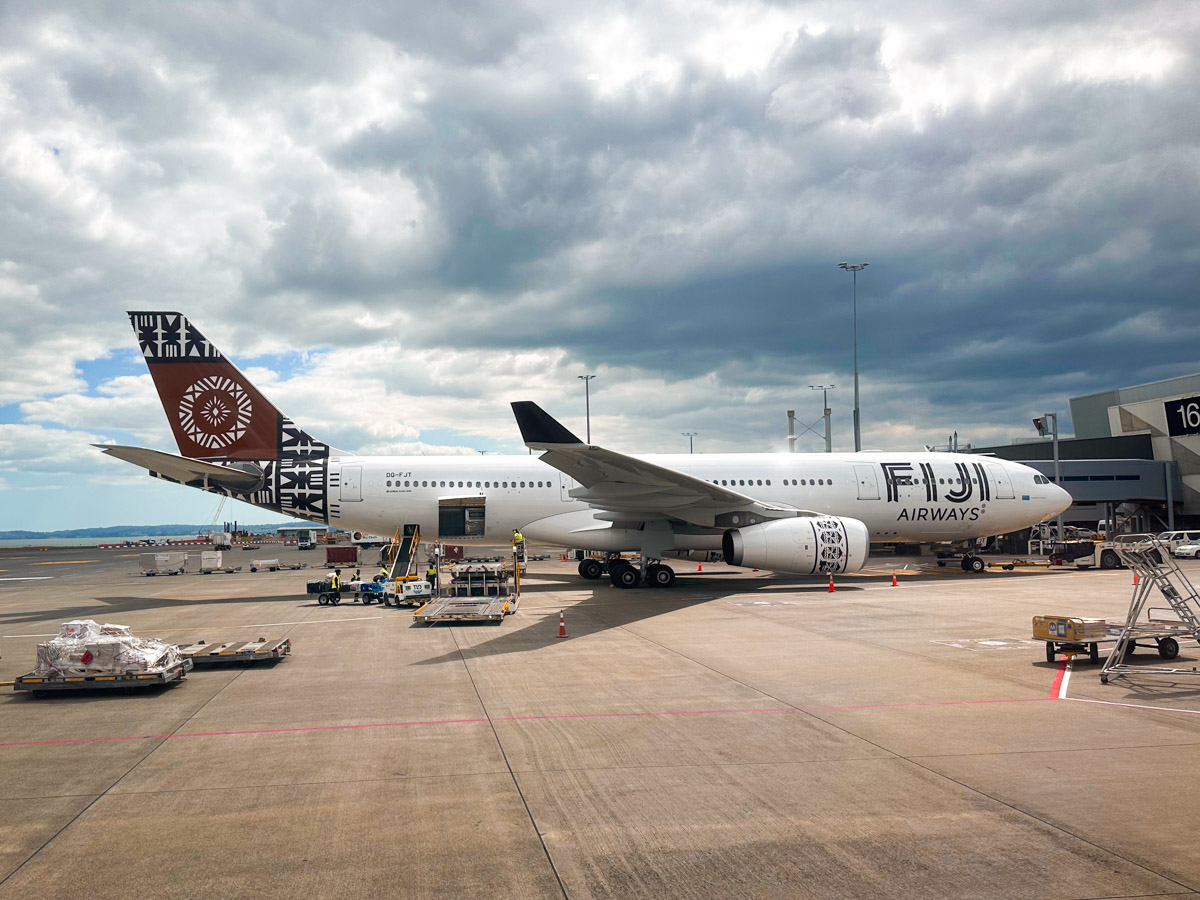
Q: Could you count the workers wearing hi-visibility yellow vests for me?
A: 5